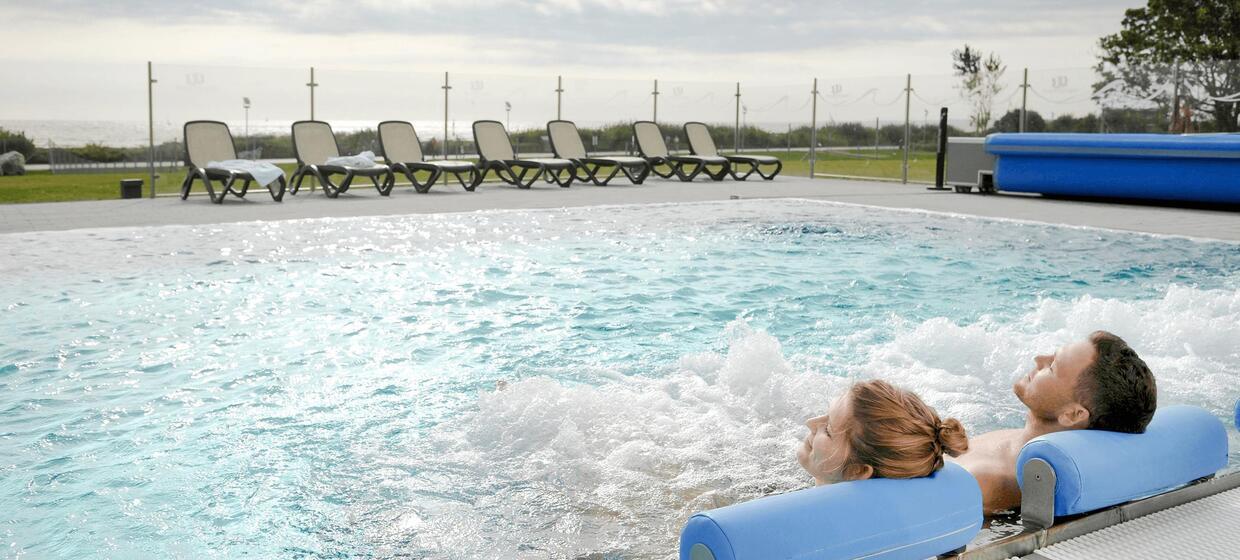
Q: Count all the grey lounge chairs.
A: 7